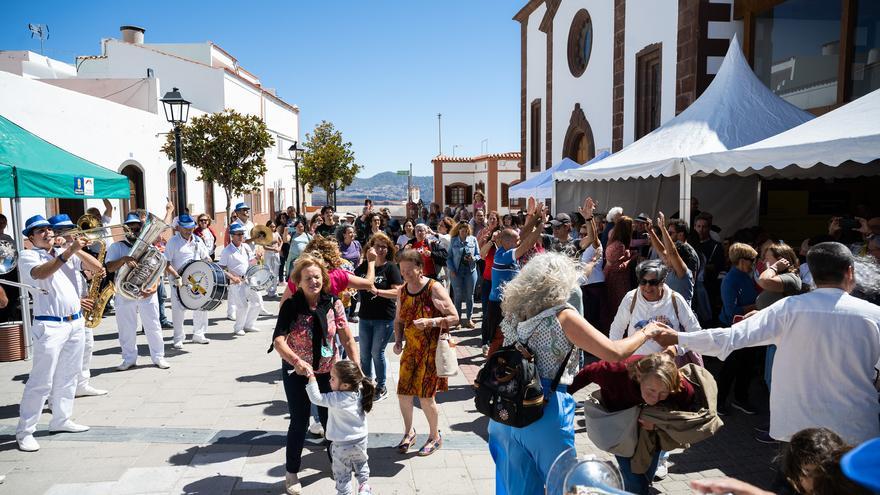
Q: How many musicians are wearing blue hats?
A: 6